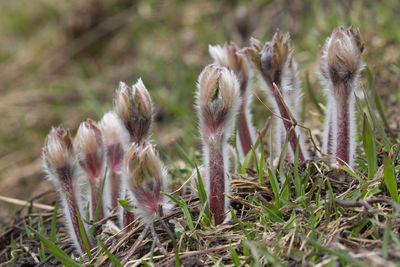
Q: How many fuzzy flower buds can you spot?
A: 9